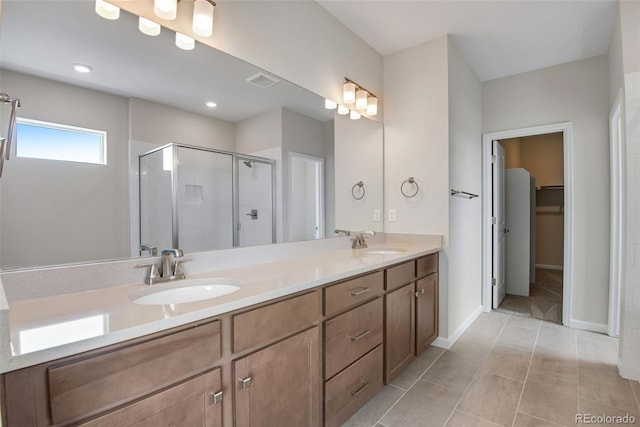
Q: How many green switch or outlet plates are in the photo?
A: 0